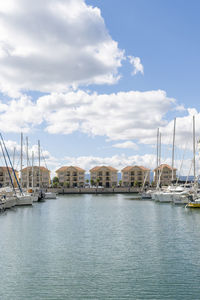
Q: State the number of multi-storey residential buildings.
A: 6